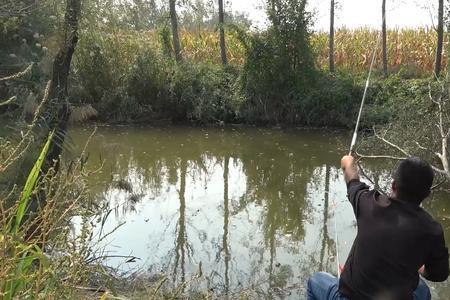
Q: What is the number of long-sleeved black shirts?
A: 1